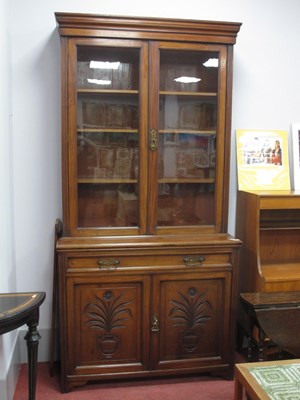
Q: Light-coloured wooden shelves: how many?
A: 3